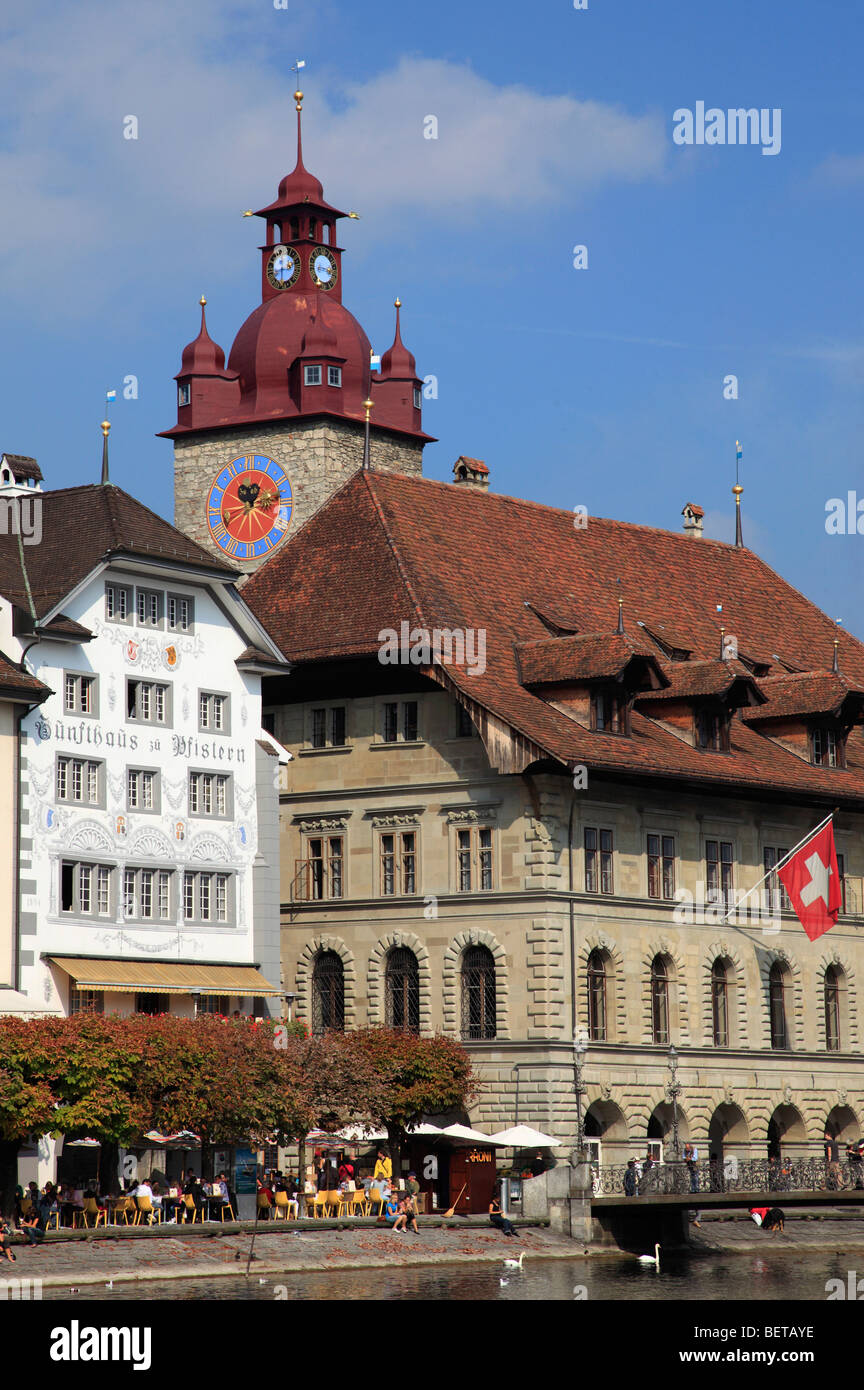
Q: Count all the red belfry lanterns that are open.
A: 1